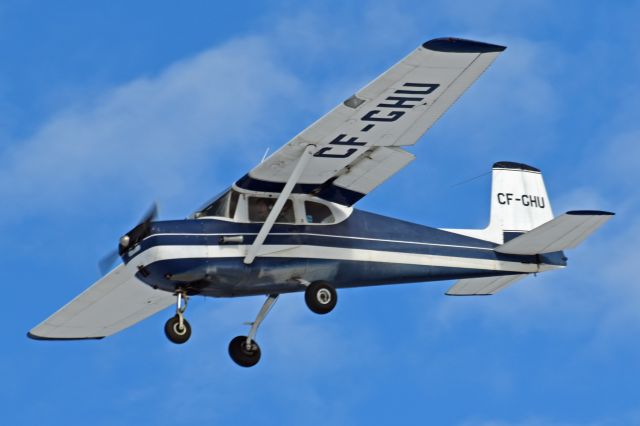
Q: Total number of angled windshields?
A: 1